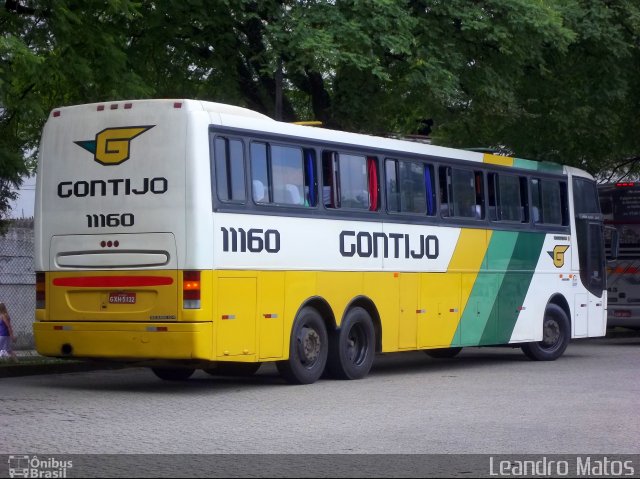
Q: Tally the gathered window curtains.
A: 3